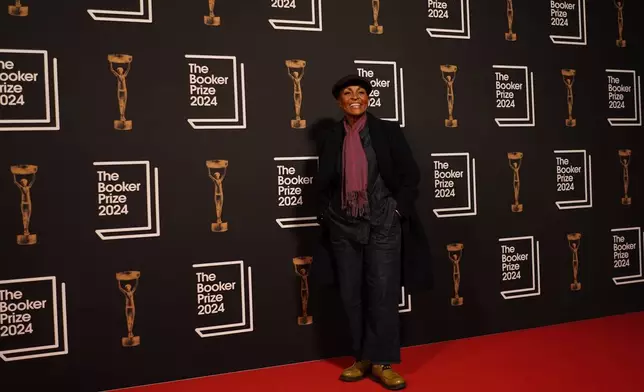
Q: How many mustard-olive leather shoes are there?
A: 2